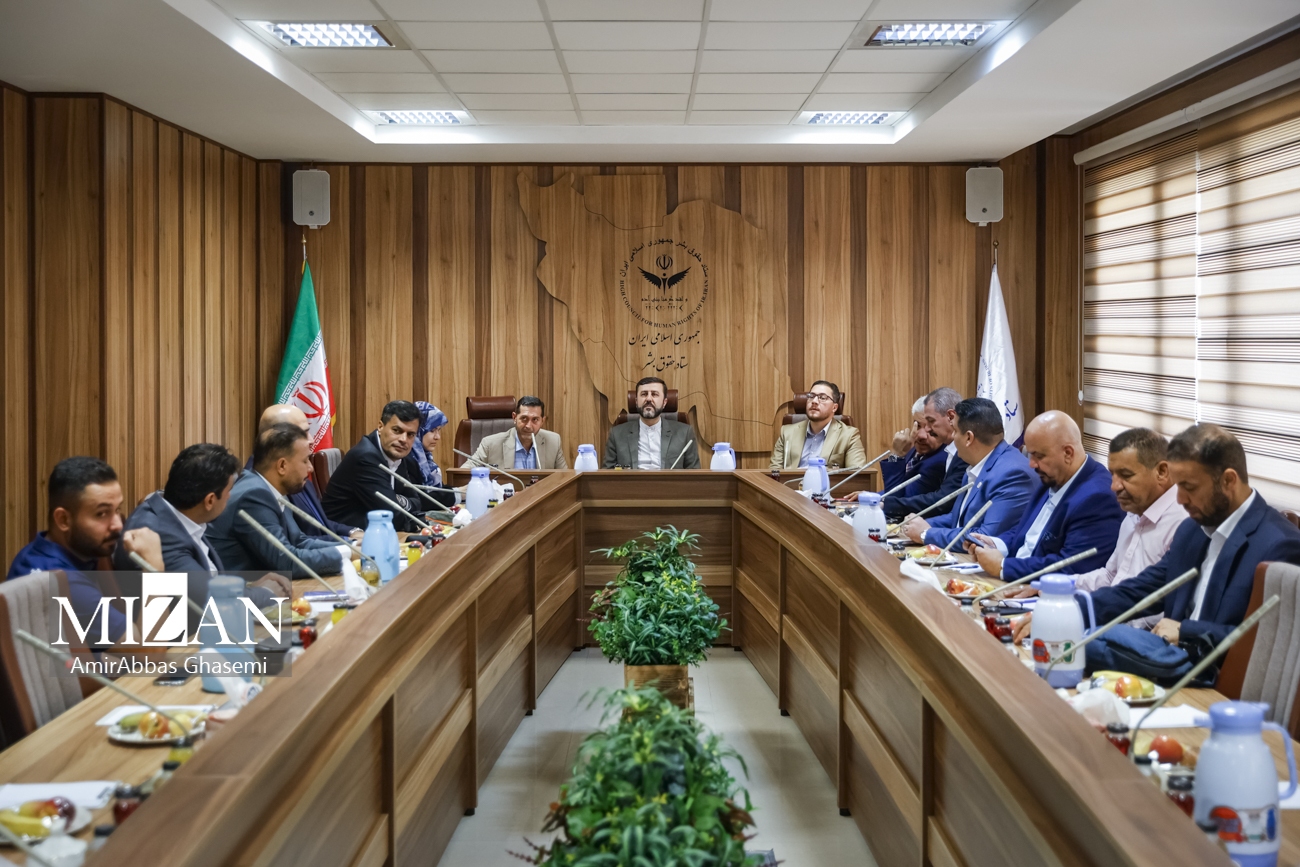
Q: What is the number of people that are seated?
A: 15